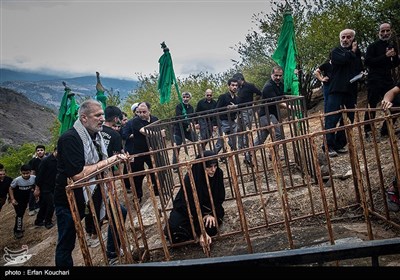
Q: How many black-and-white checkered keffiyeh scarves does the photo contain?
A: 1